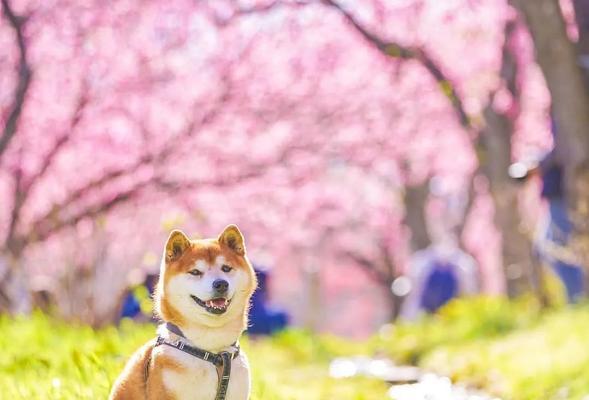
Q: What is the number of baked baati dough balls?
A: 0